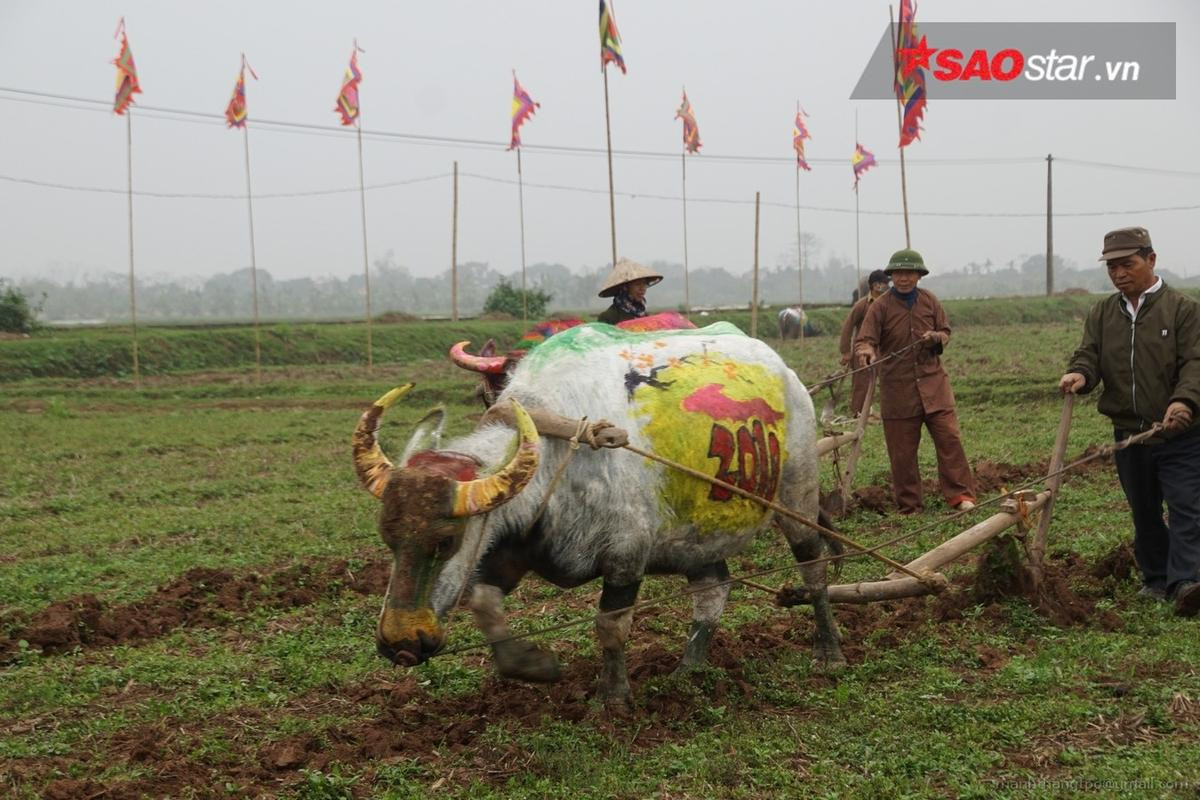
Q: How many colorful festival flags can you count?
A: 9